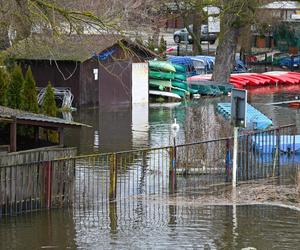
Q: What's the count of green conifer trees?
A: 4